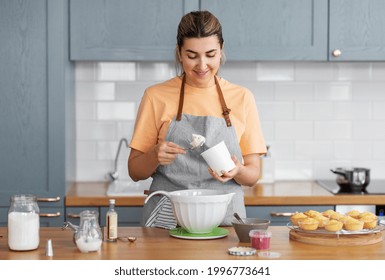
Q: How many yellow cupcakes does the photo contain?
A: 12